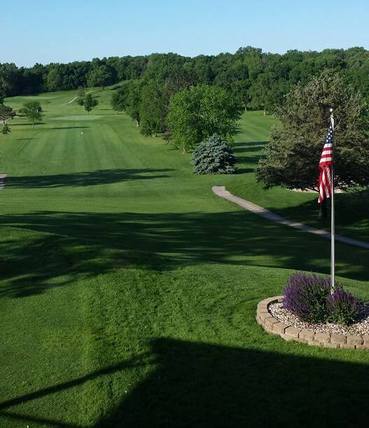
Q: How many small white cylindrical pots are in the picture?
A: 0